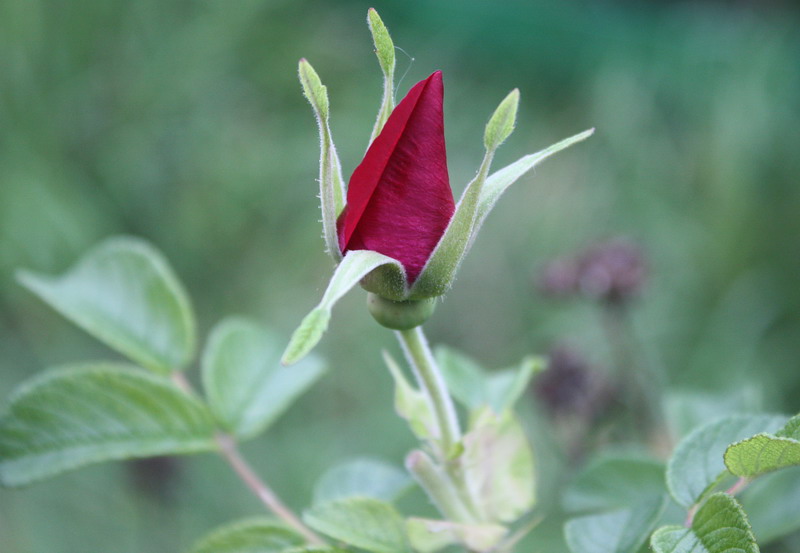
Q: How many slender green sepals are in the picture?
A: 5